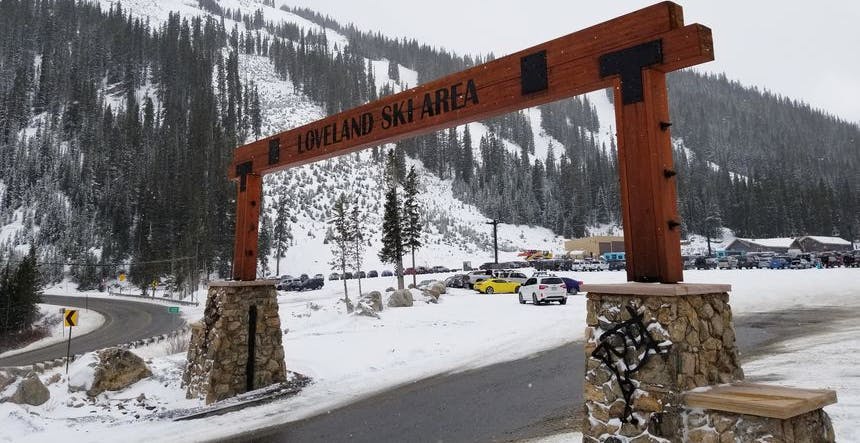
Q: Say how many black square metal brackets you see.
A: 2